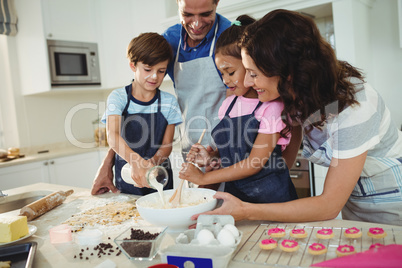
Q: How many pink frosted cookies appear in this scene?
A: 10